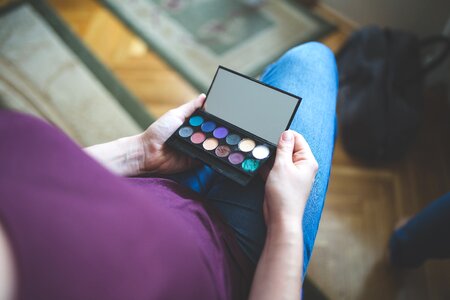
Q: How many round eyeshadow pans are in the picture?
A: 12